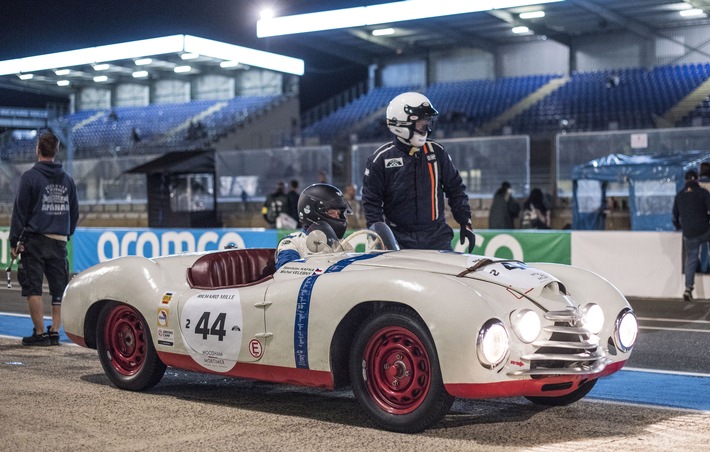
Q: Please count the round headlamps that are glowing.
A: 4